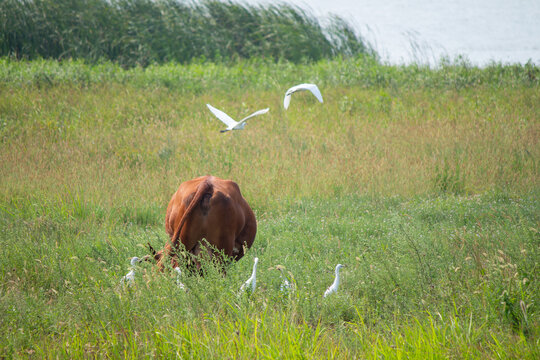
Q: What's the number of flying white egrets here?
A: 2